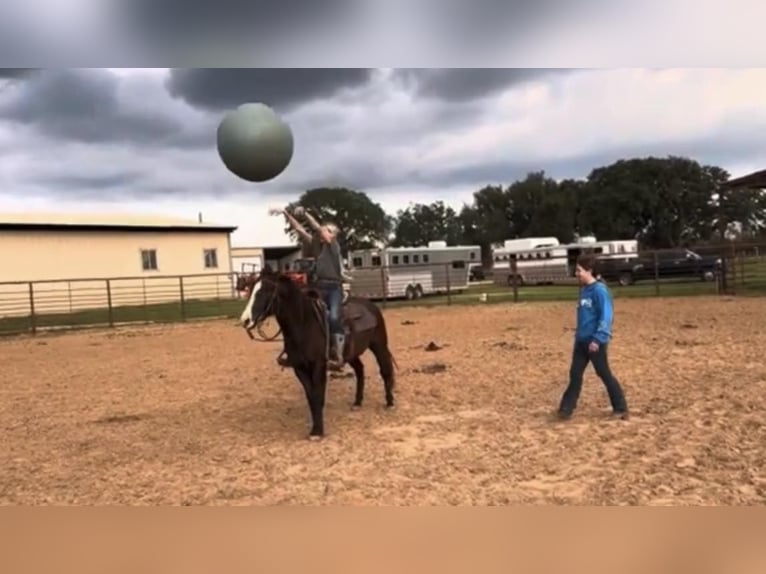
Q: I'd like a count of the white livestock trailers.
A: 2